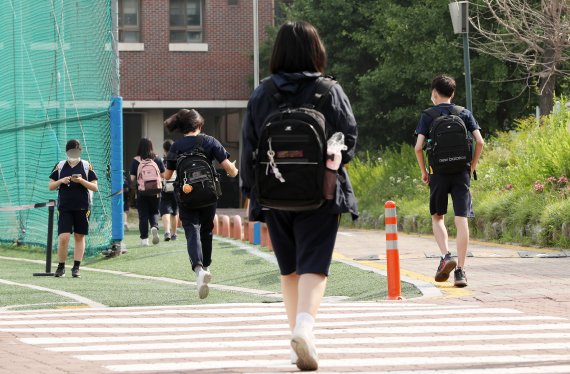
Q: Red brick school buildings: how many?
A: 1